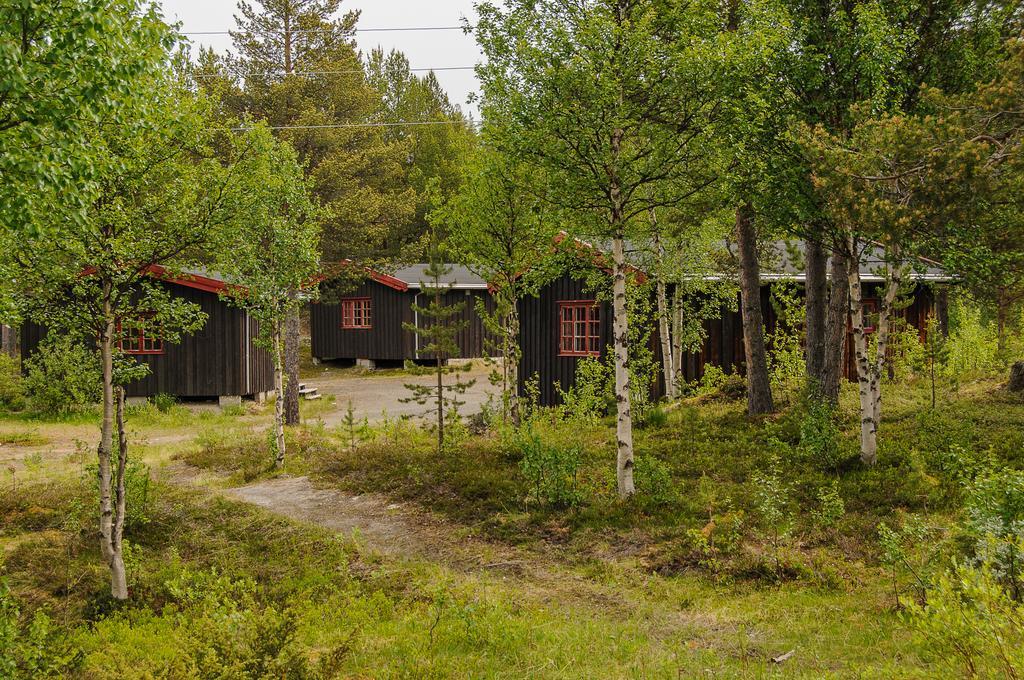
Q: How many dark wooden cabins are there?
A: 3